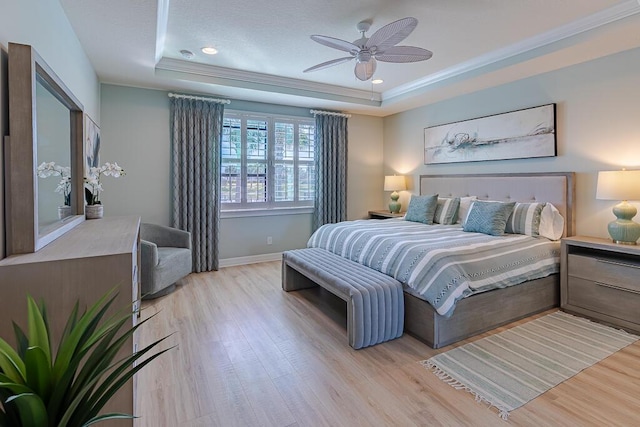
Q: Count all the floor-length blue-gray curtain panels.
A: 2